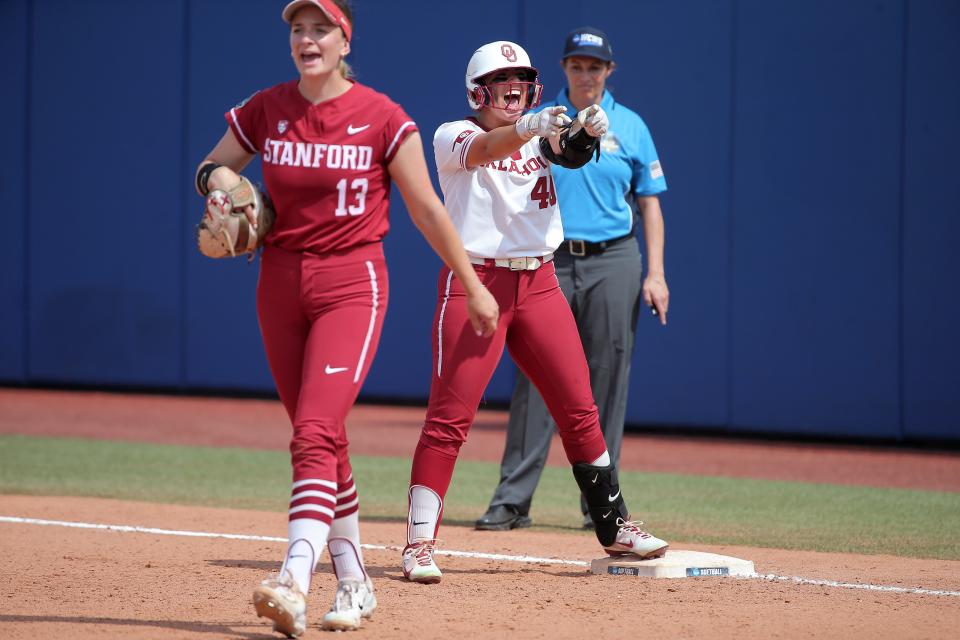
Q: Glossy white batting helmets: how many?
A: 1